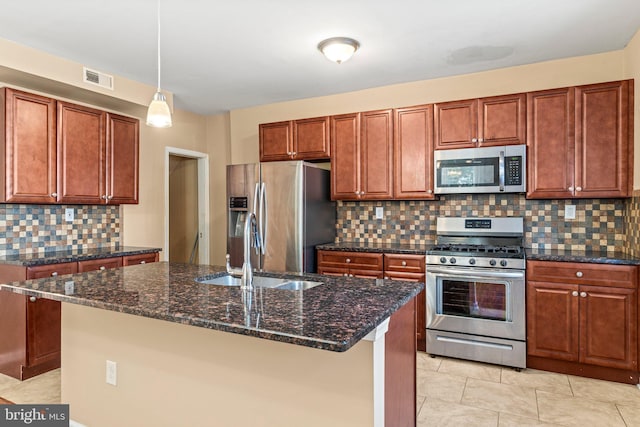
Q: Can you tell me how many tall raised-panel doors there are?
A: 8